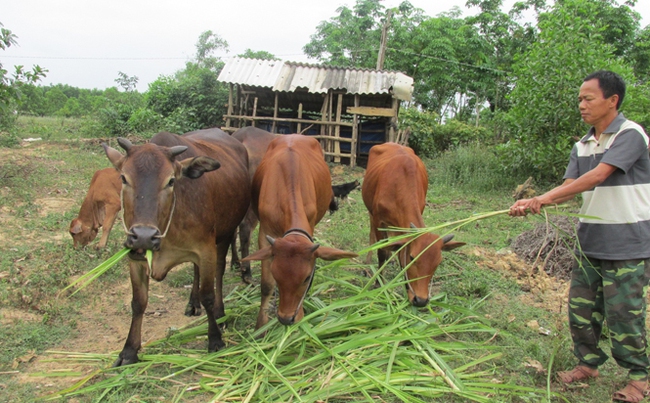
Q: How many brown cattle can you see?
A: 5